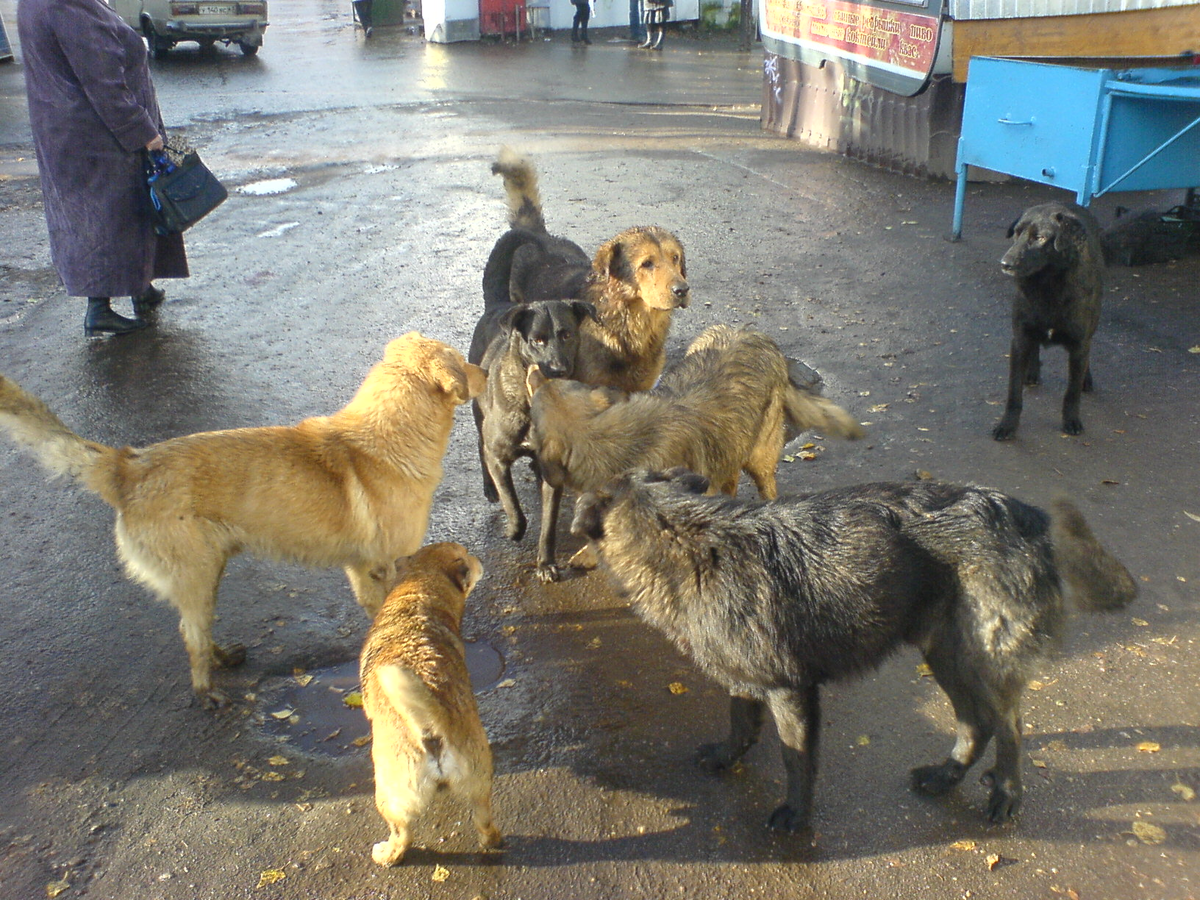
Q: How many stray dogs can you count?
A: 7